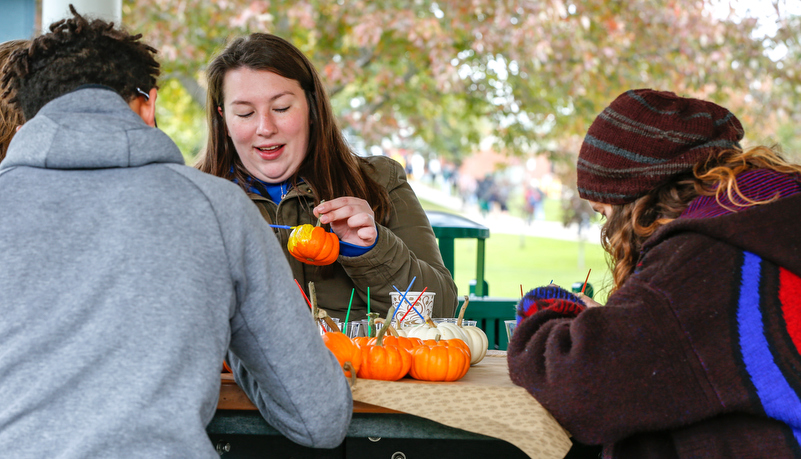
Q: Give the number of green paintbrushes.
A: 2